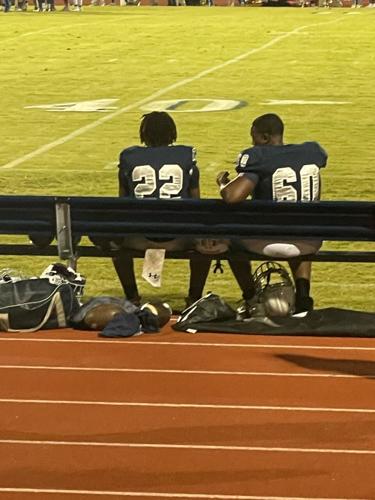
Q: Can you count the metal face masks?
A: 1